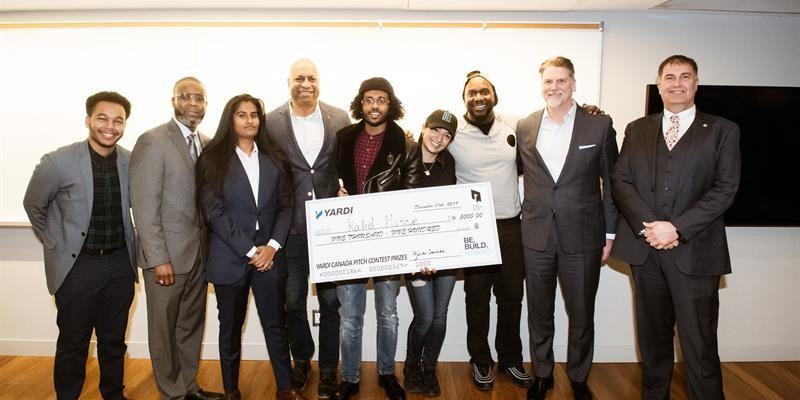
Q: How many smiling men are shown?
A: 6